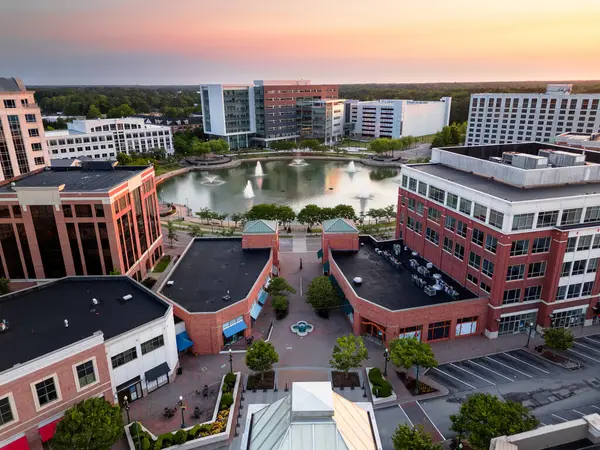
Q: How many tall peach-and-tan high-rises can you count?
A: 1